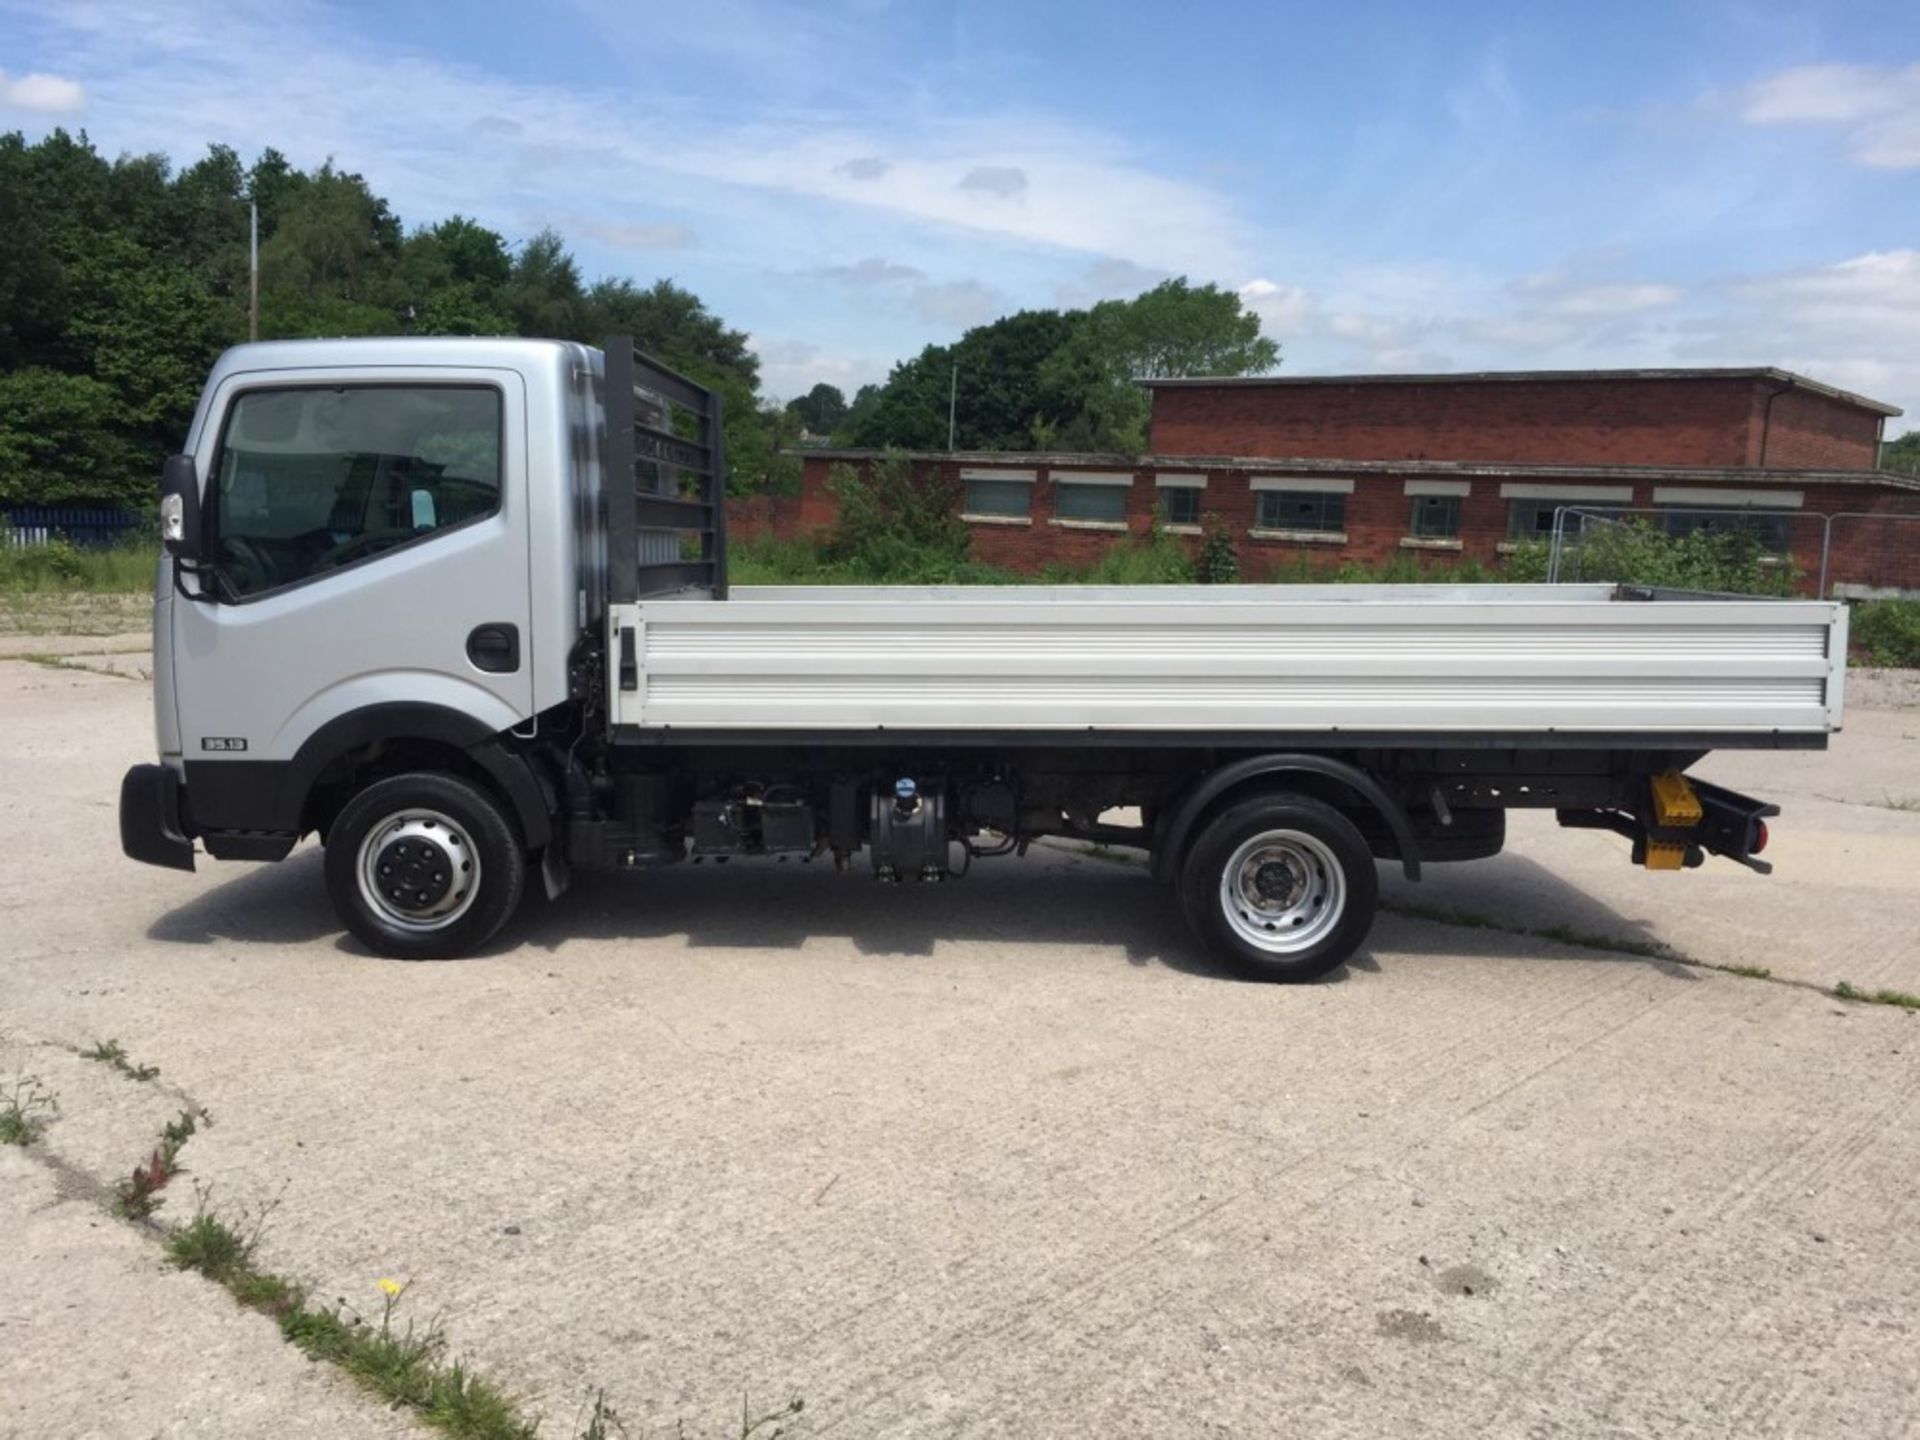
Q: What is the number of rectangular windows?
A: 7